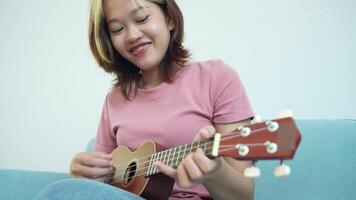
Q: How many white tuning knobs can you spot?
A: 4